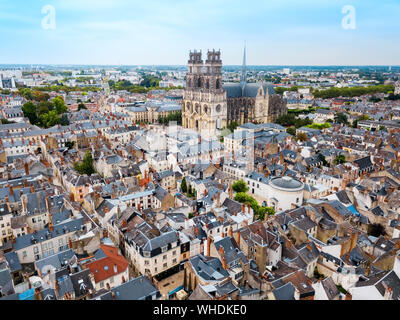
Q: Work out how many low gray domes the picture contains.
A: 1